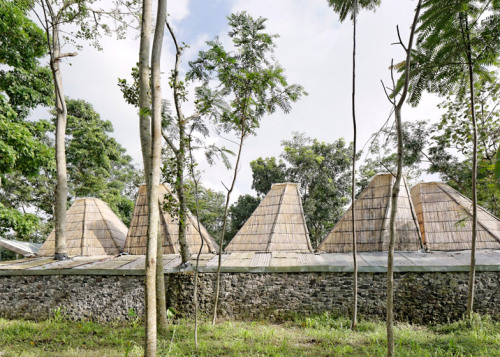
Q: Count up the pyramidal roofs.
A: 5